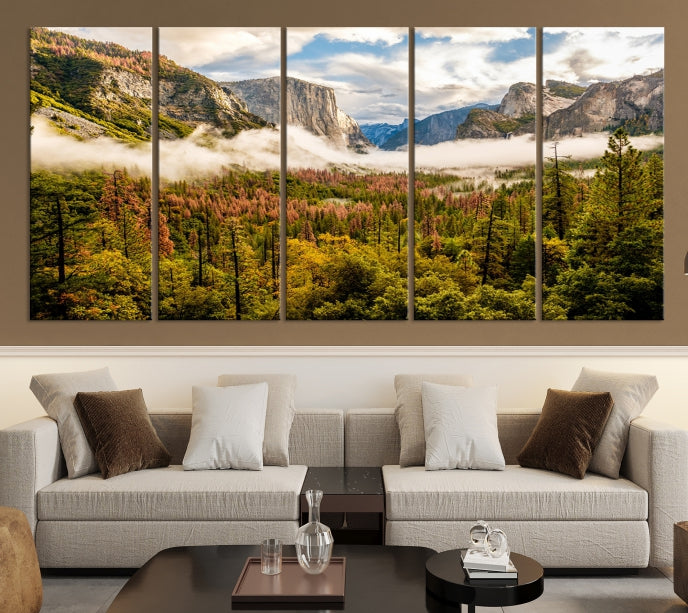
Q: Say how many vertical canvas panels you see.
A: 5